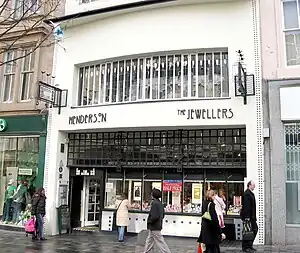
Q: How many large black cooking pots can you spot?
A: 0